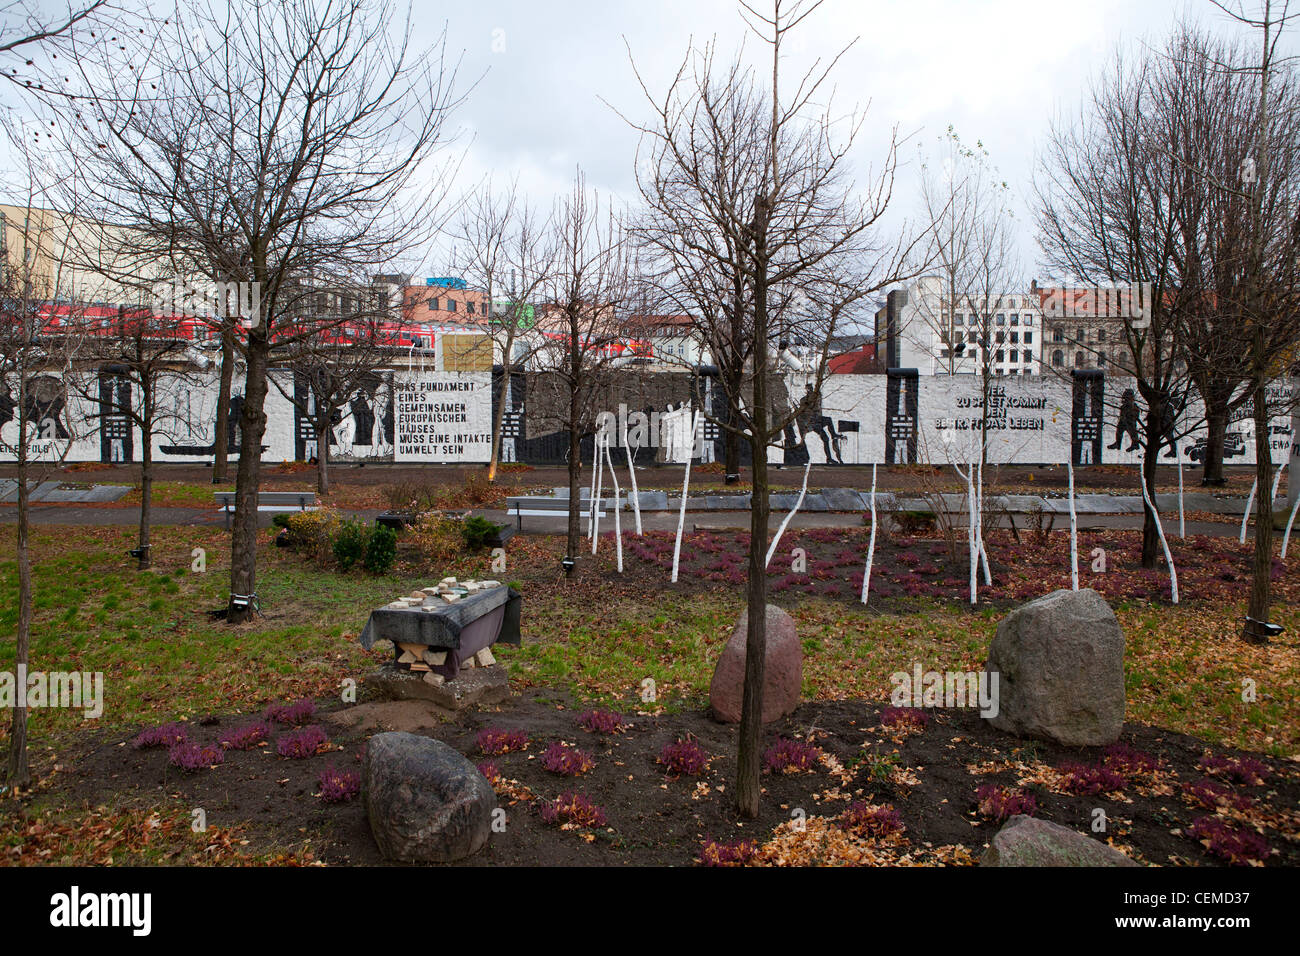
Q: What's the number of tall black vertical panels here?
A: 6